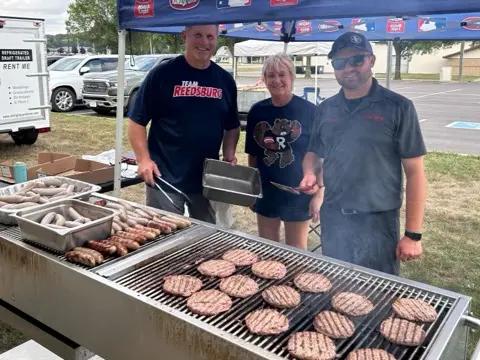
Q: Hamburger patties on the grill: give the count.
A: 15